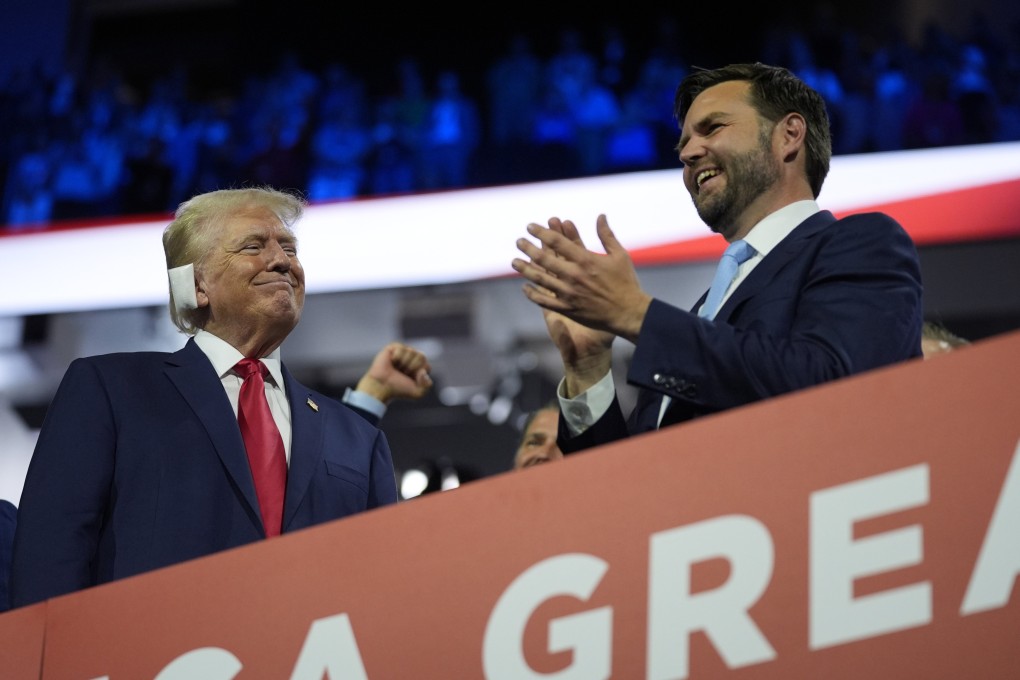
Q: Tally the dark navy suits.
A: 2